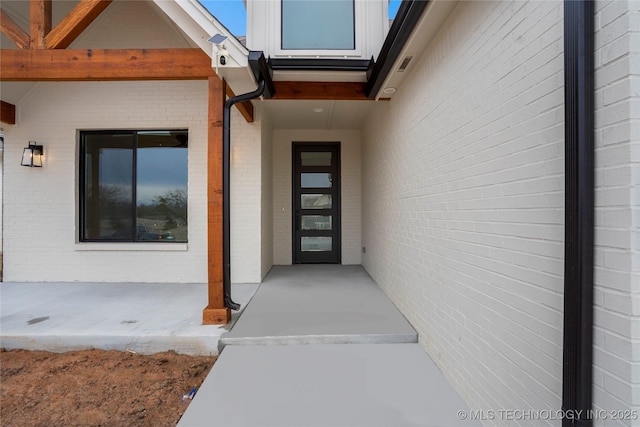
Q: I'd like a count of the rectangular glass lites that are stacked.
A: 5